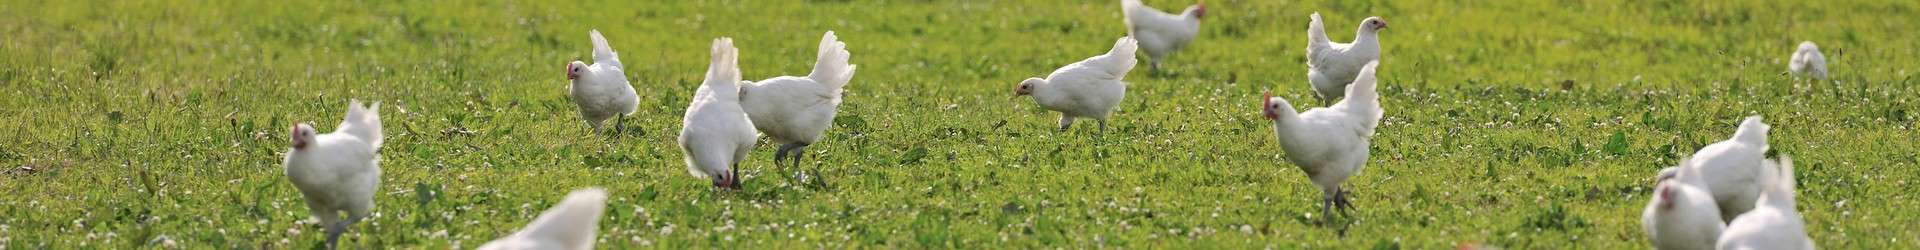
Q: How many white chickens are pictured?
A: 13